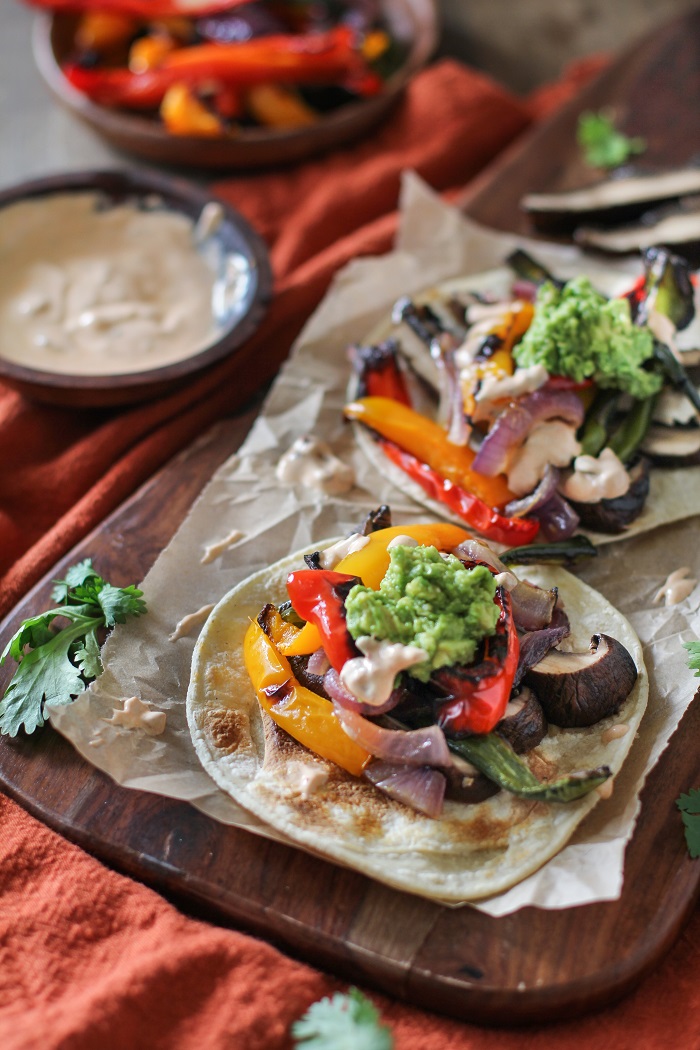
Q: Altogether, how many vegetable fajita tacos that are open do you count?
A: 2